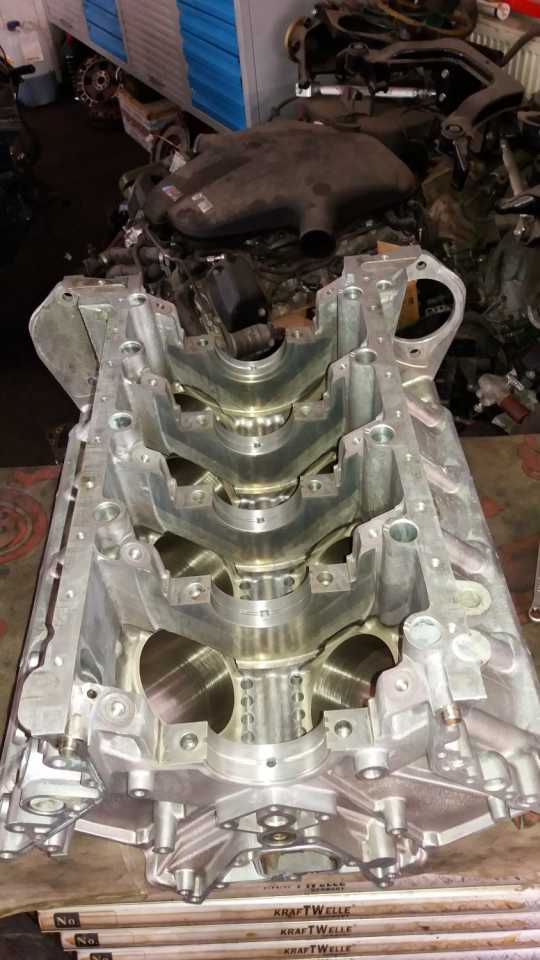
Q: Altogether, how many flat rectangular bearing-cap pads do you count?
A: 10